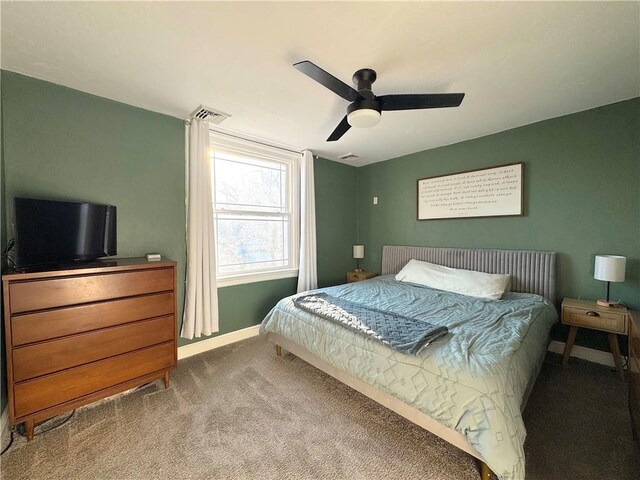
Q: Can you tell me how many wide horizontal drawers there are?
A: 4